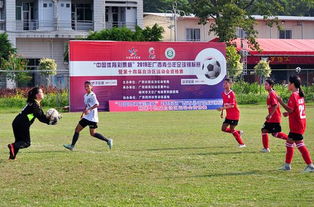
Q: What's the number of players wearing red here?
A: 3